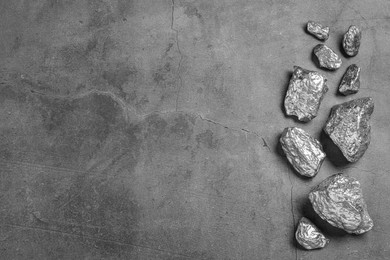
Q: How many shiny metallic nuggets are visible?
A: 9